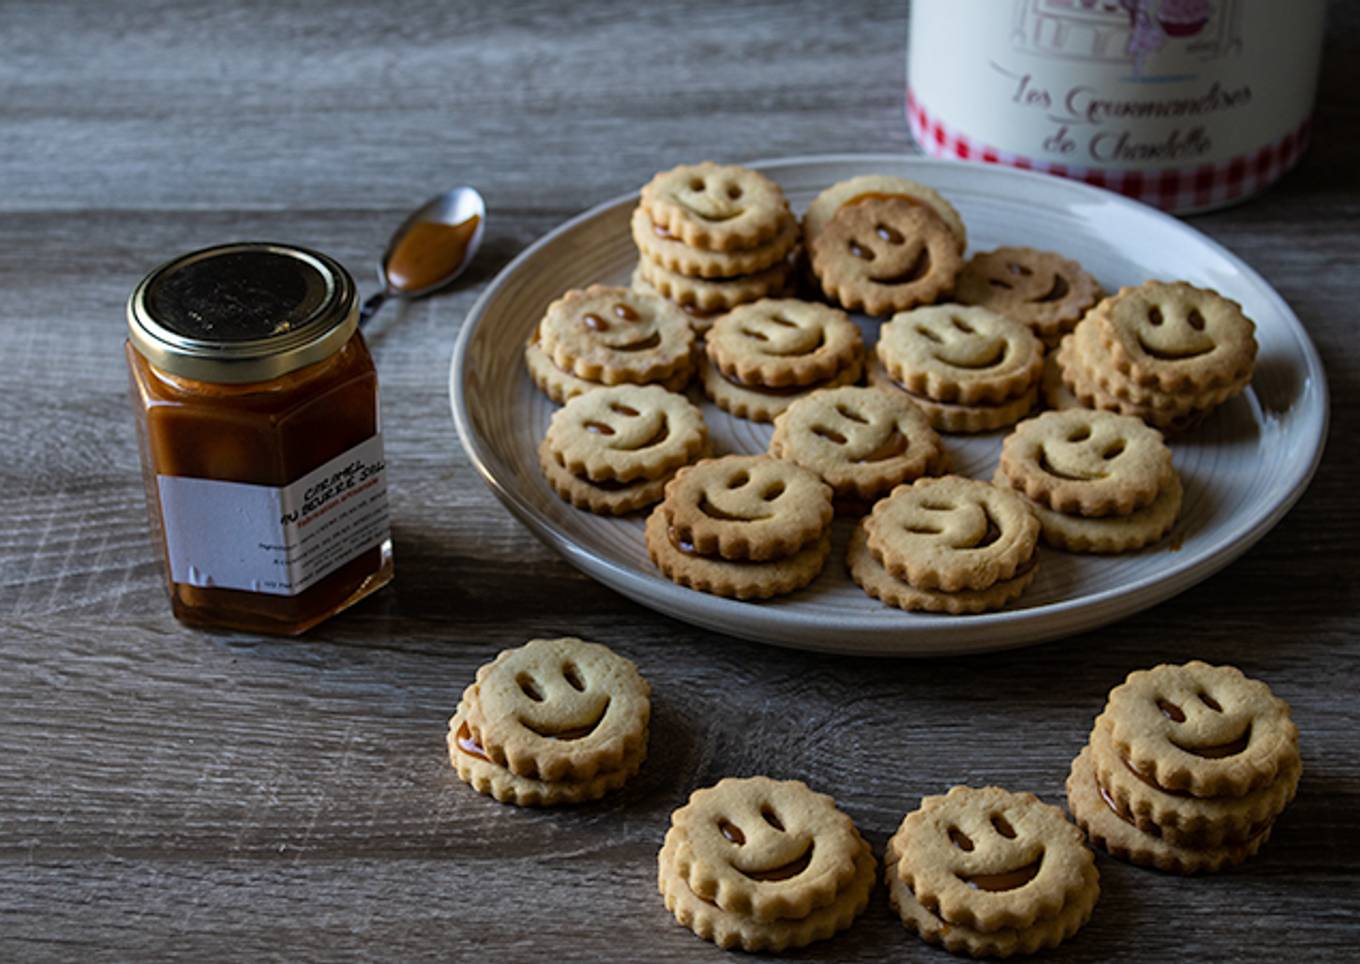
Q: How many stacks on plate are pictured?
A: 12